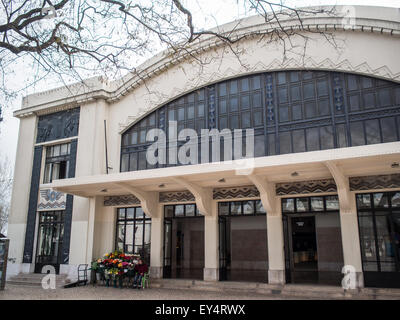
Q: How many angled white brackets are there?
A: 4